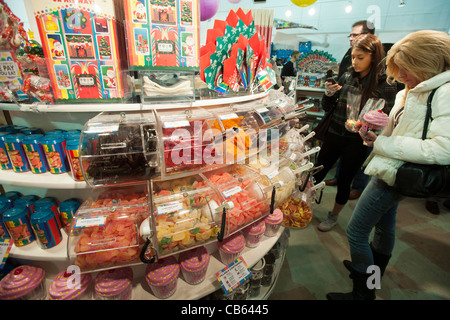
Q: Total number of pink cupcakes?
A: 9